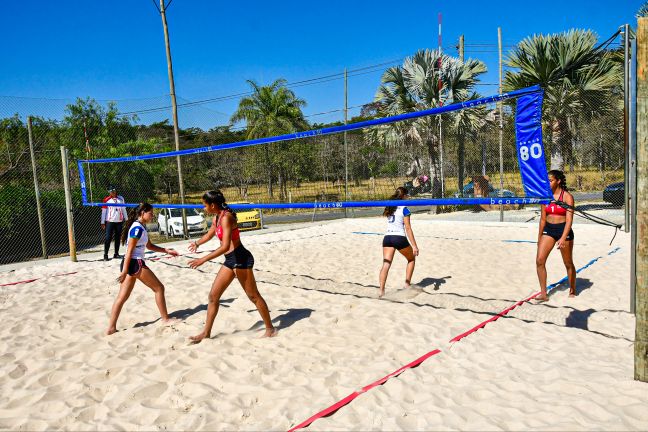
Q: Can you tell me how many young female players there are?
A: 4